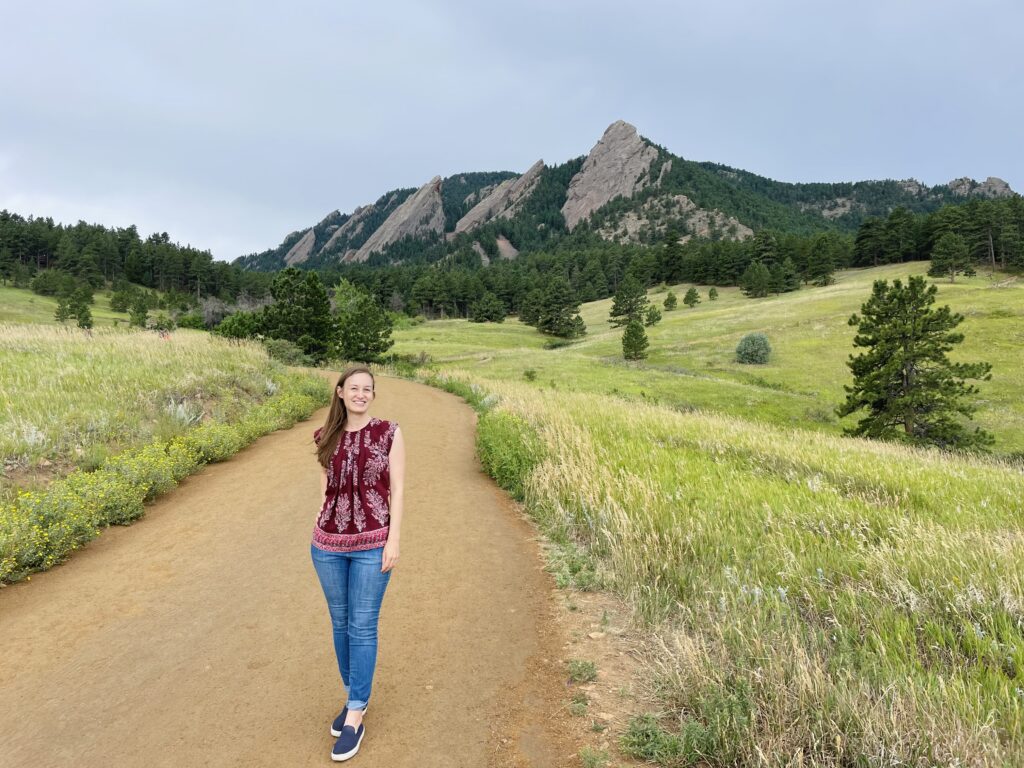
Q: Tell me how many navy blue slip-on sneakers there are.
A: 2